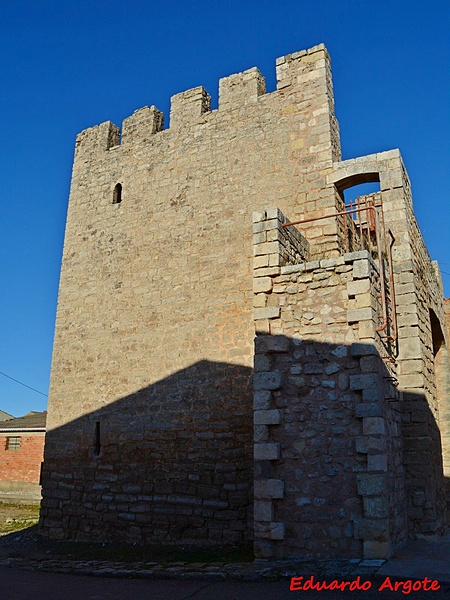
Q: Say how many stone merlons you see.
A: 5